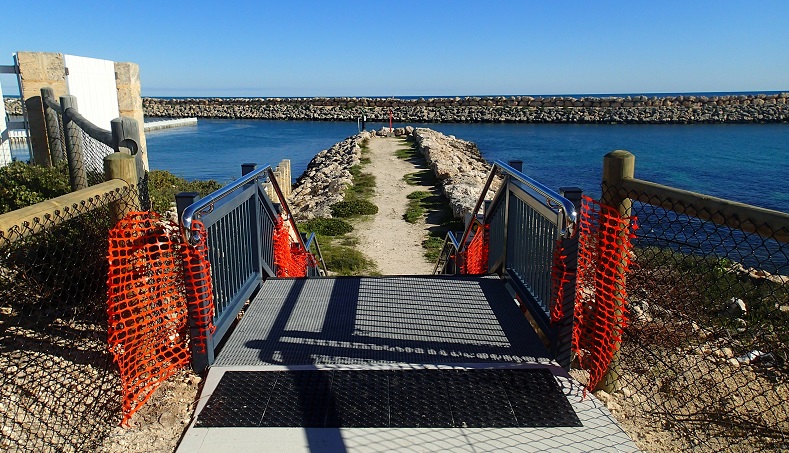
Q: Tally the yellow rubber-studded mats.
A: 0